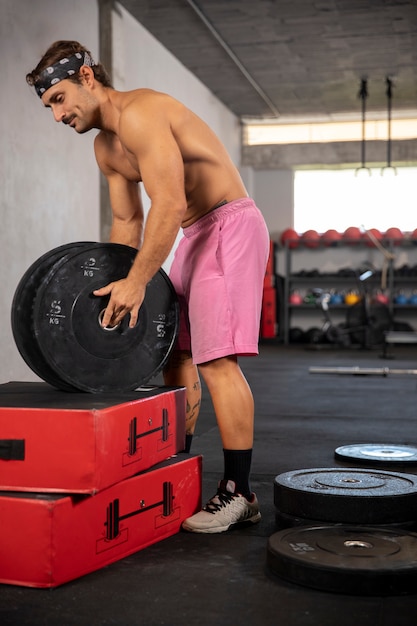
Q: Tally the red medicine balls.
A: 7